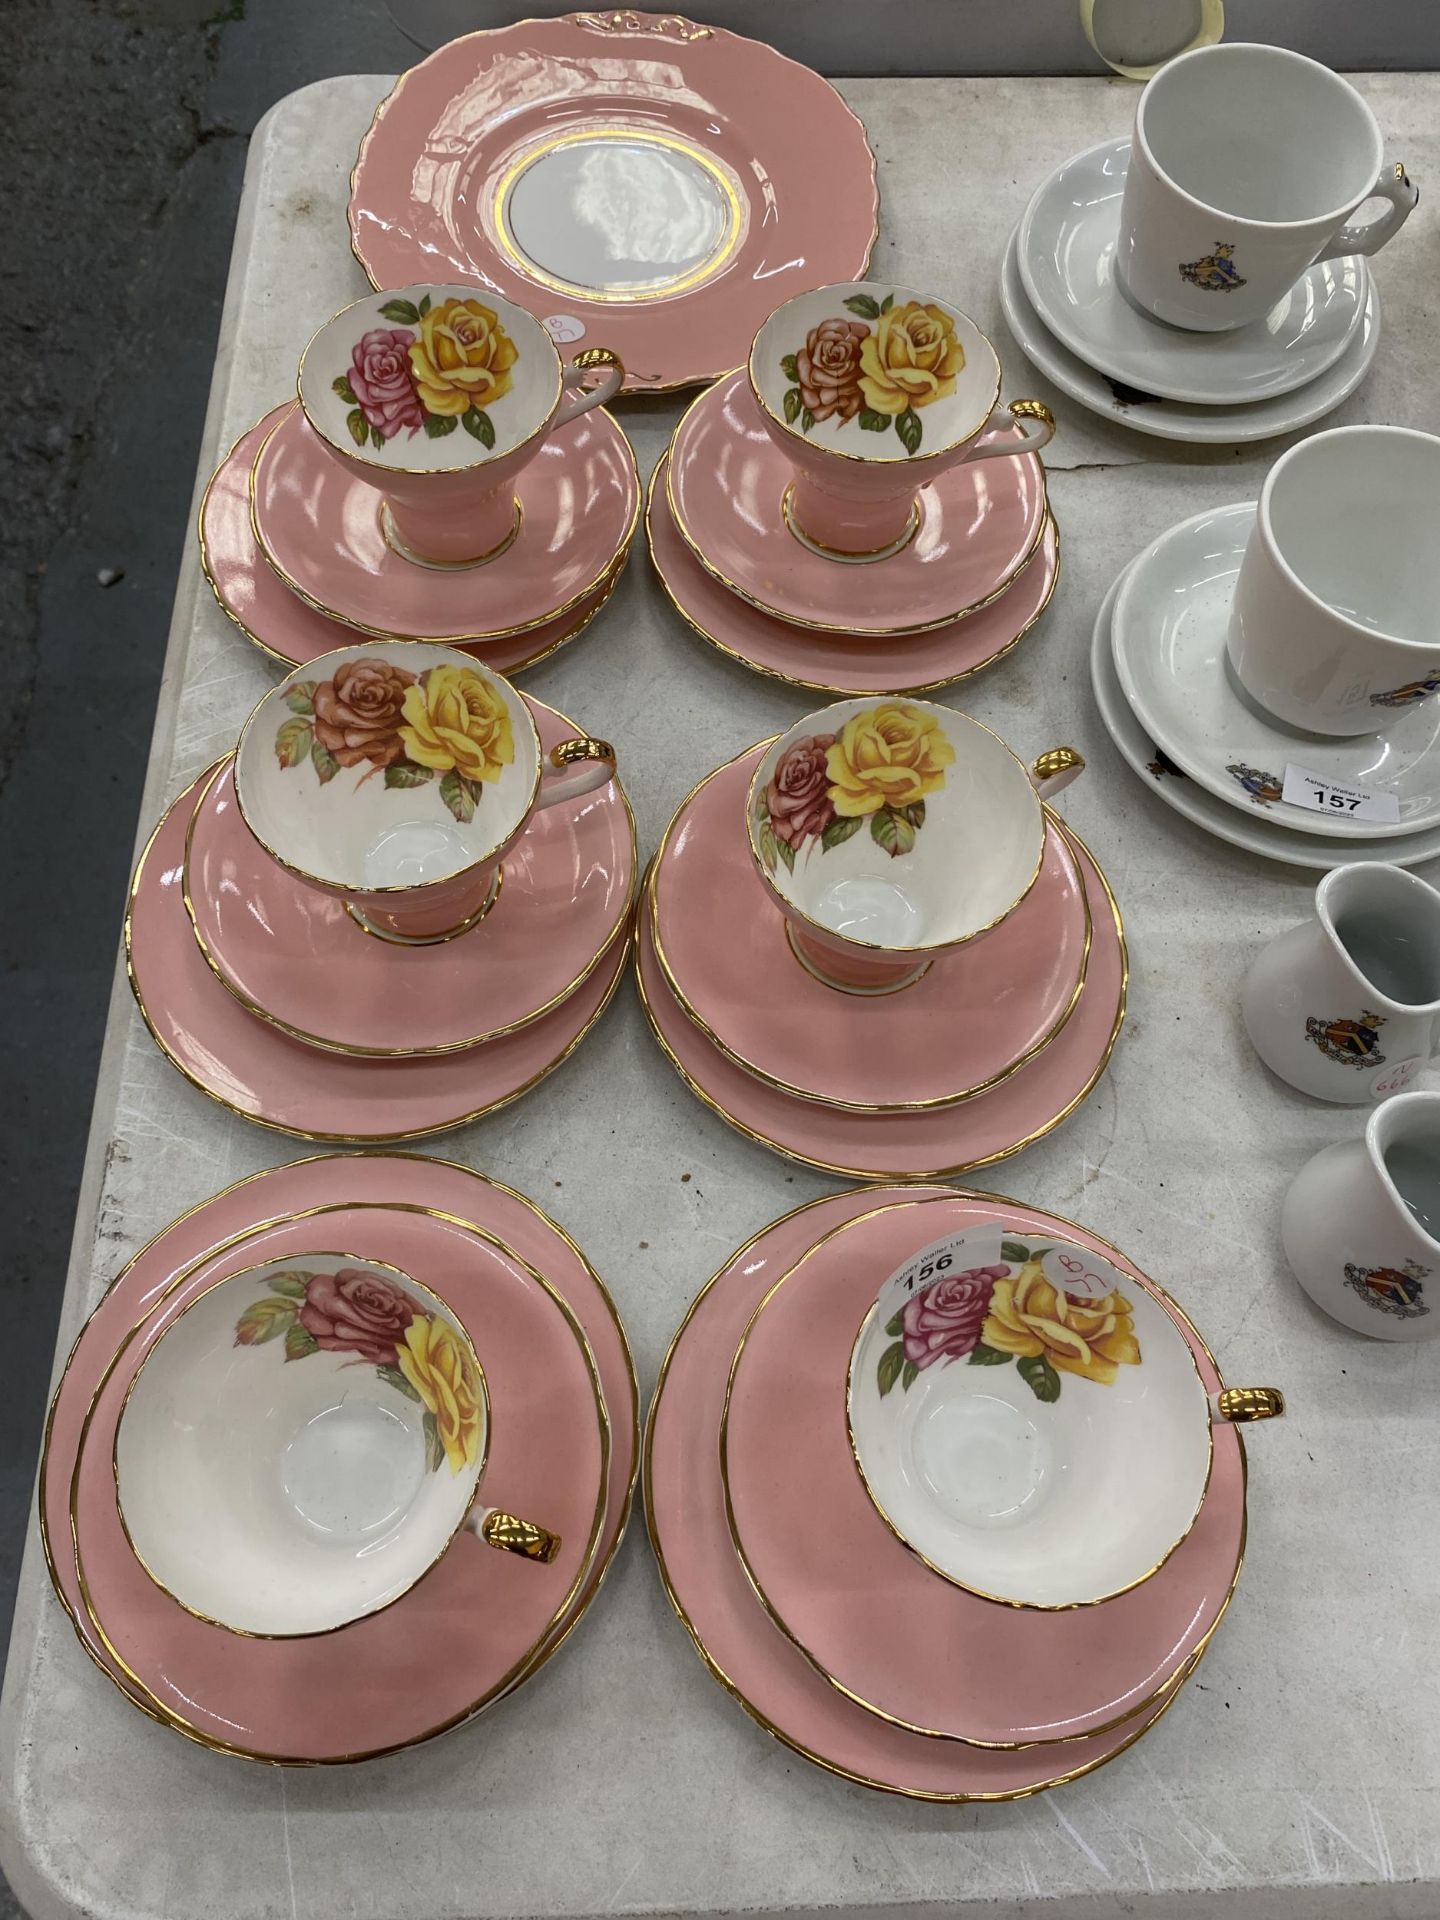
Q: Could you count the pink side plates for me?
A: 6